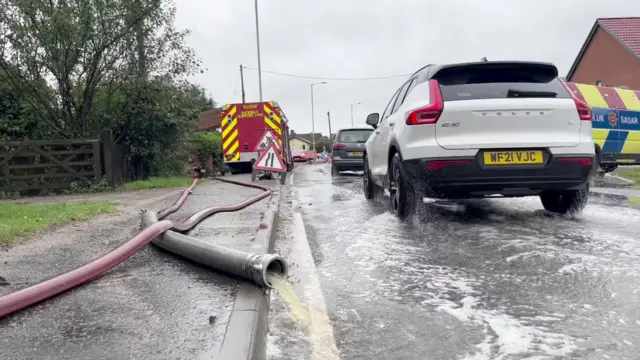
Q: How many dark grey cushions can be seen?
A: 0